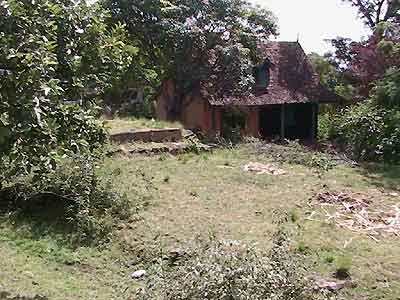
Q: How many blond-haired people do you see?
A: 0